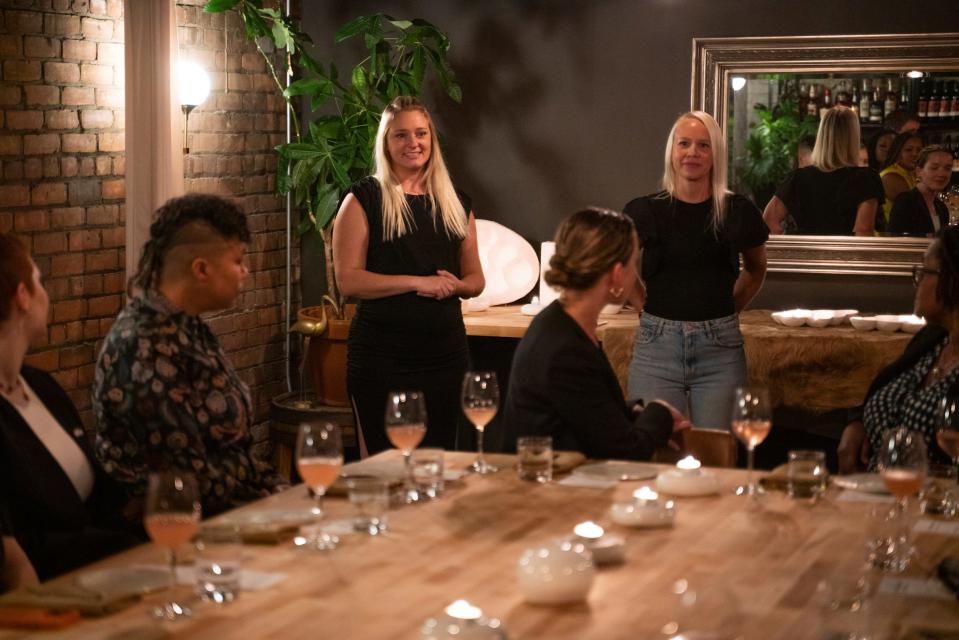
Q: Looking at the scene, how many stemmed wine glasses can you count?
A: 7